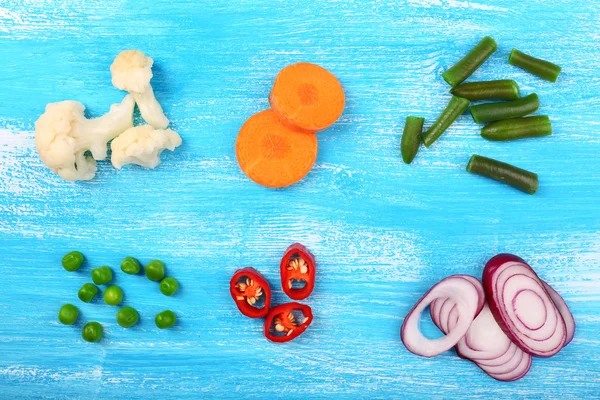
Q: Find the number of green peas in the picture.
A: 11